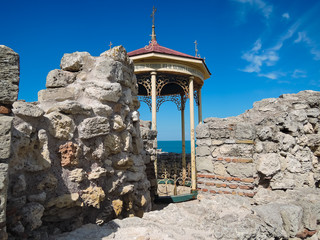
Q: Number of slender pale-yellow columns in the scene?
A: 4